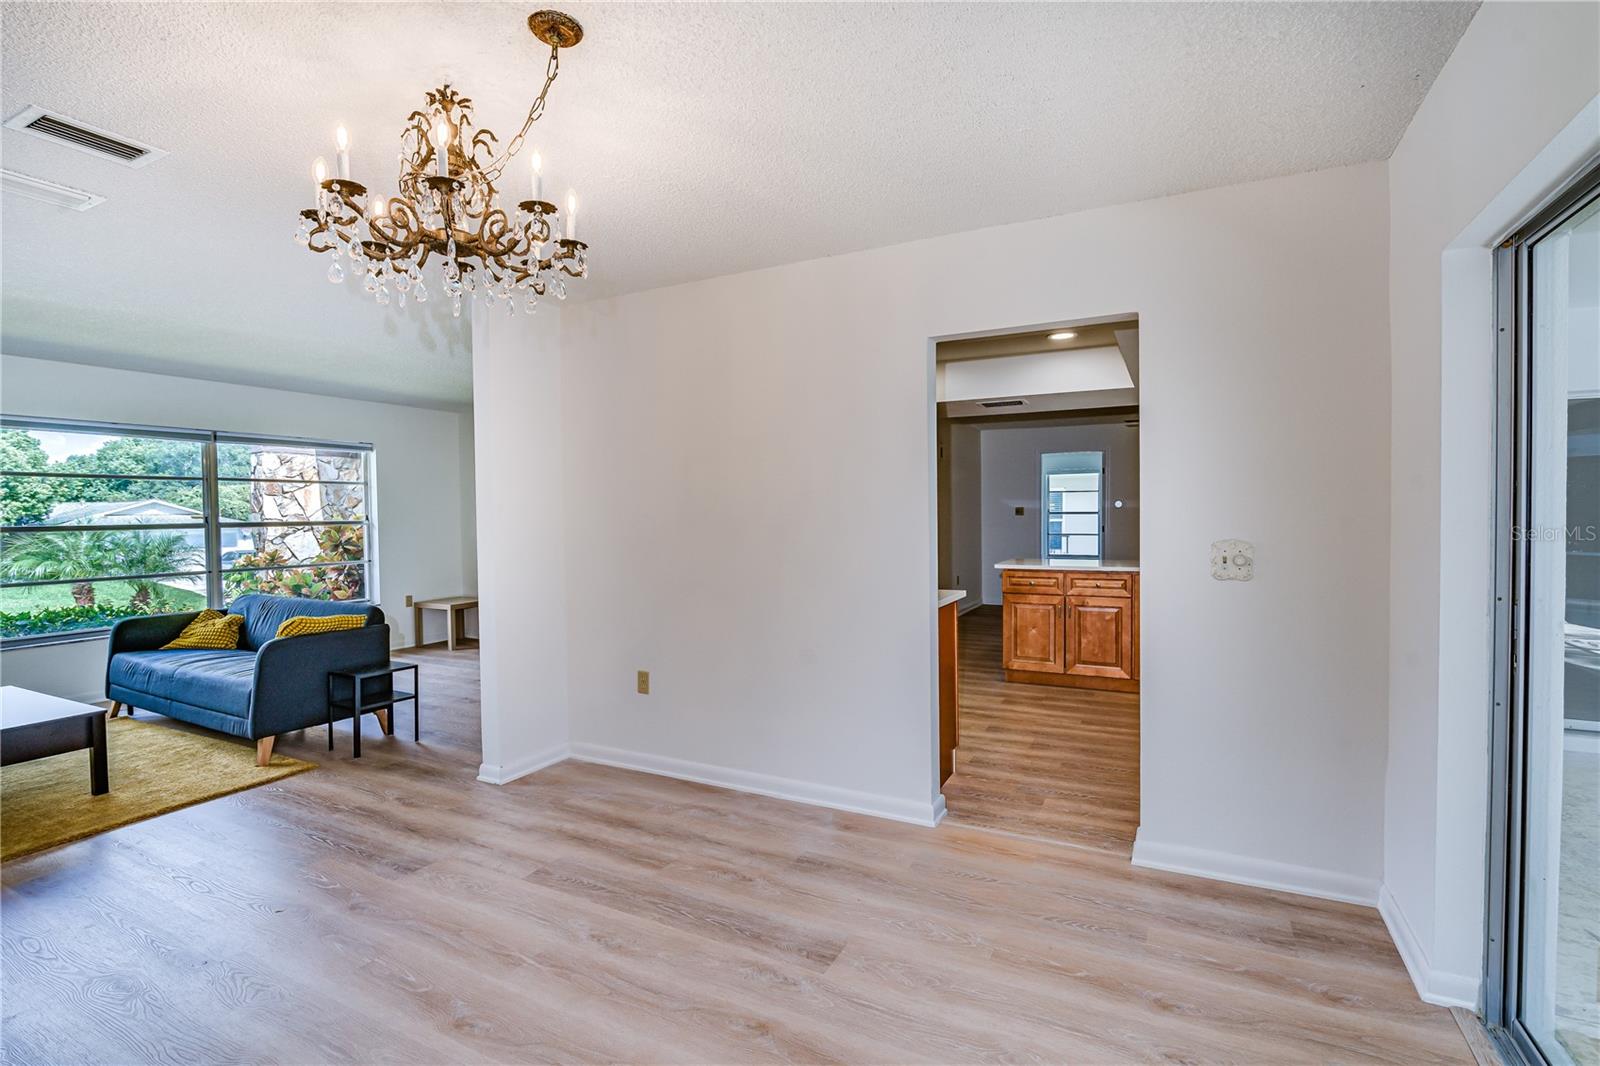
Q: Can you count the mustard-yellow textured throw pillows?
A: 2